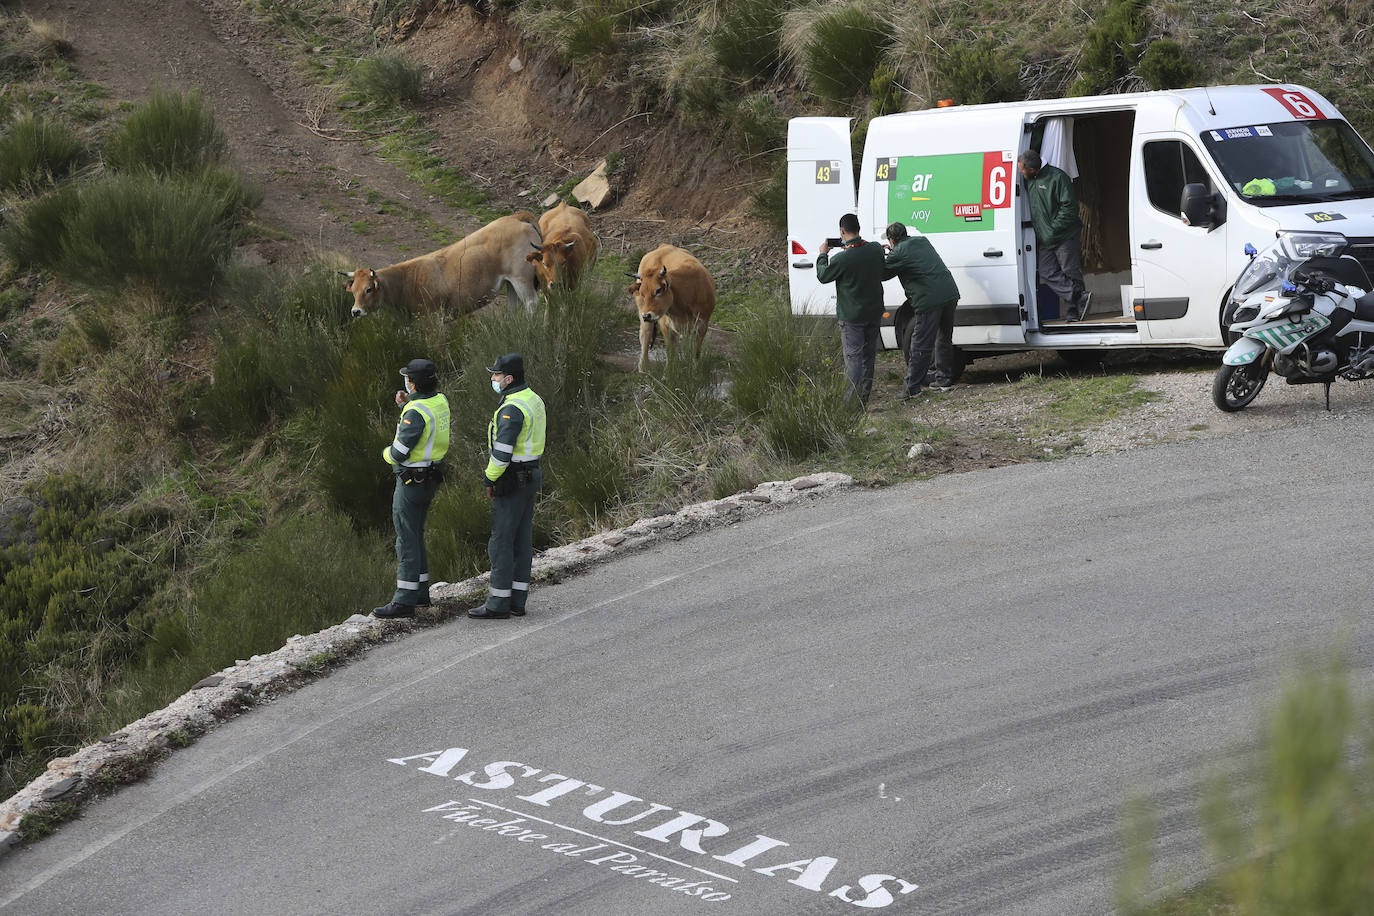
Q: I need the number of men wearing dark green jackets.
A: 3